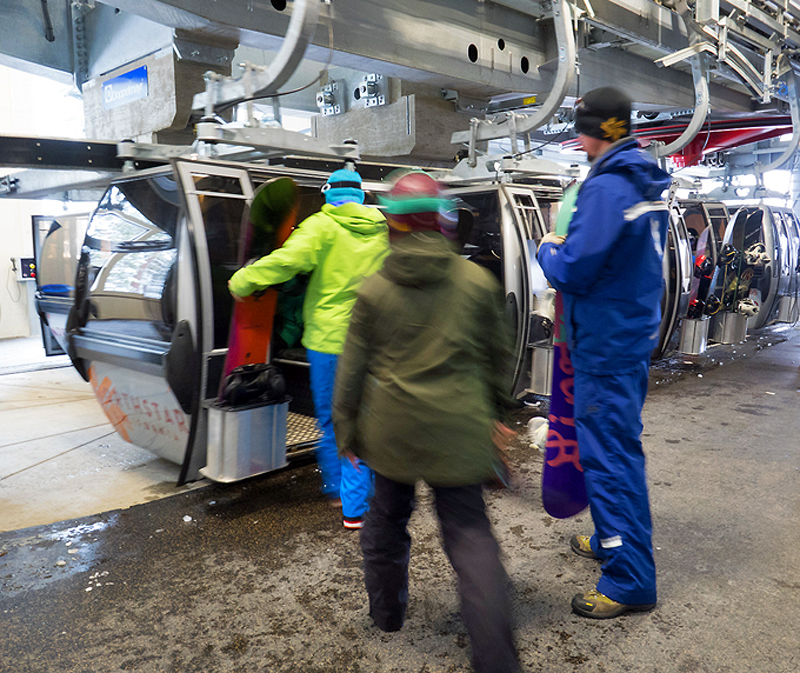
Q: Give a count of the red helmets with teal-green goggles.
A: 1